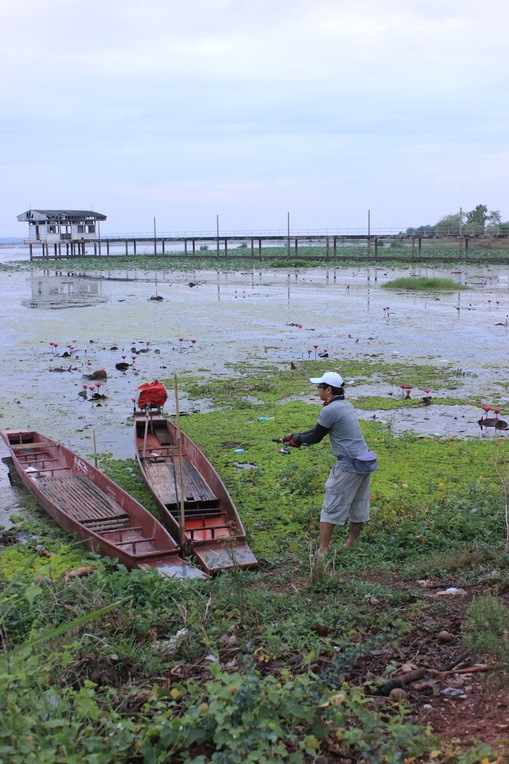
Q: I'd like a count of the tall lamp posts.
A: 5